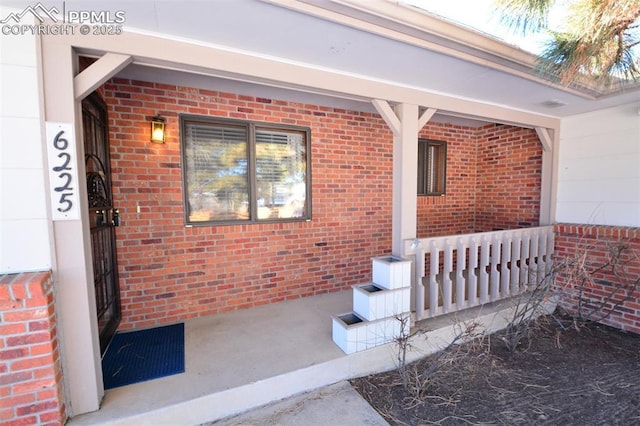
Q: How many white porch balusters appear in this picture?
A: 13